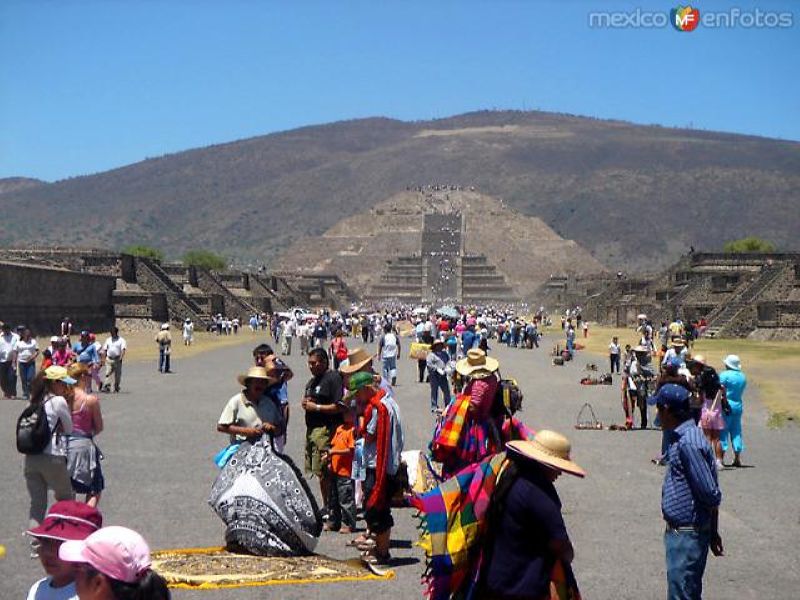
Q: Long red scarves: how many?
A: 1